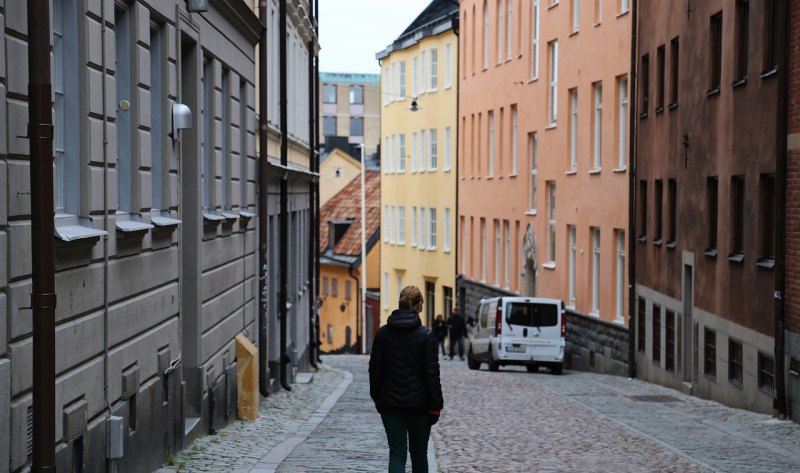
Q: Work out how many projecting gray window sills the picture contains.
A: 6